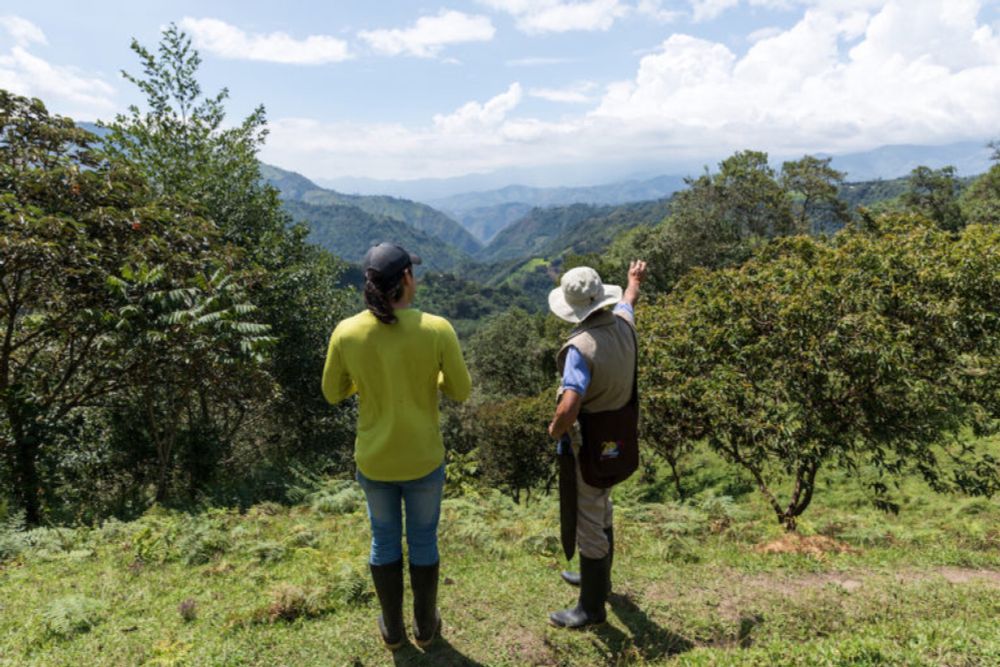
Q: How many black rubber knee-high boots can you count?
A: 4